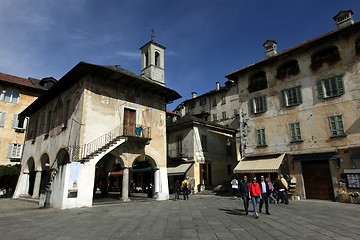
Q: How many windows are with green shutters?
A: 6